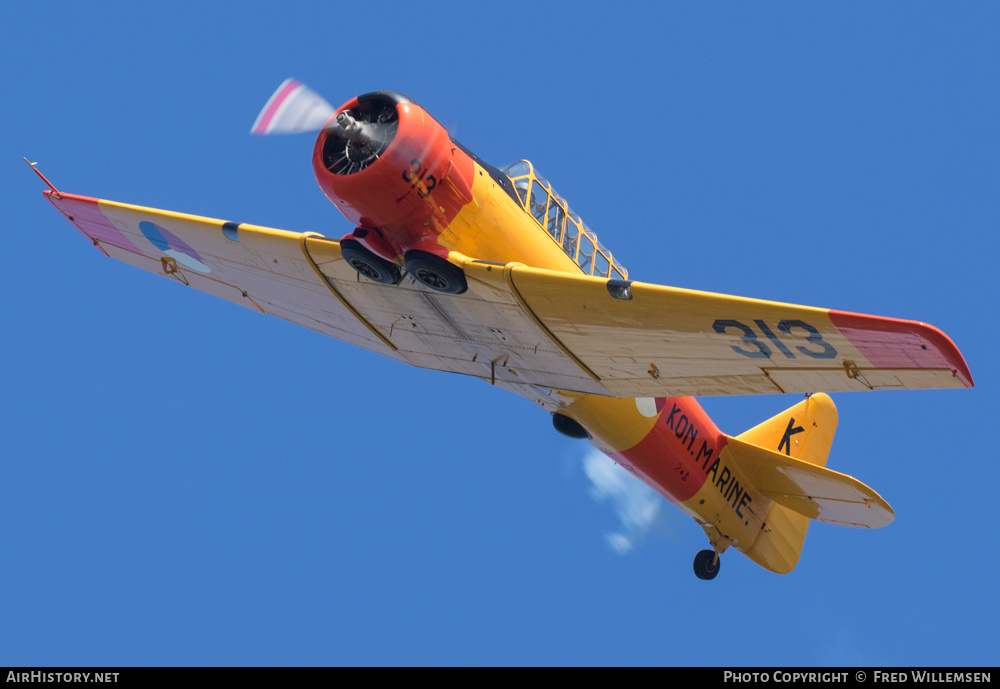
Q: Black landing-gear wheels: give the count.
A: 3